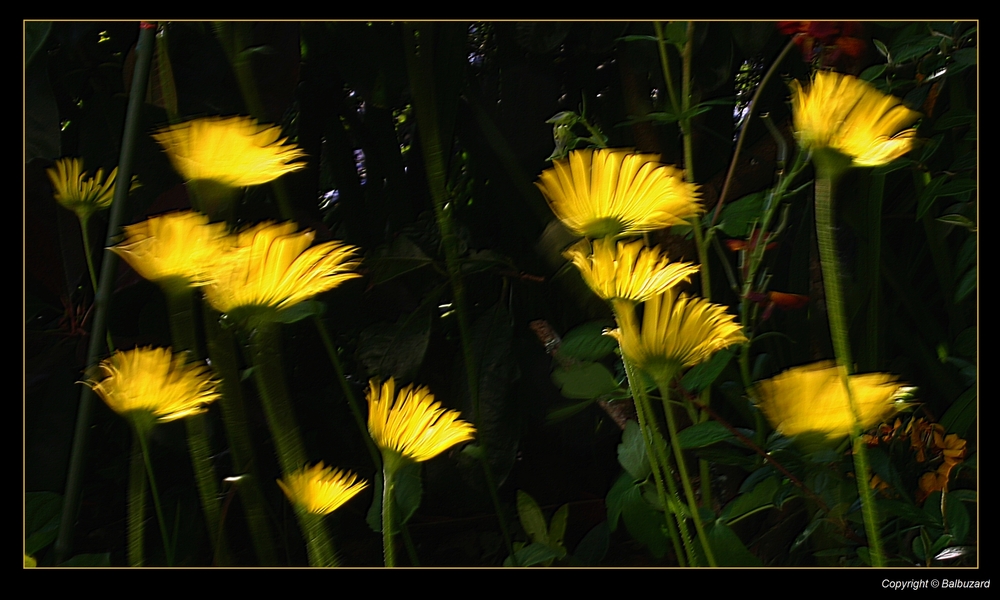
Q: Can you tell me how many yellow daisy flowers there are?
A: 12